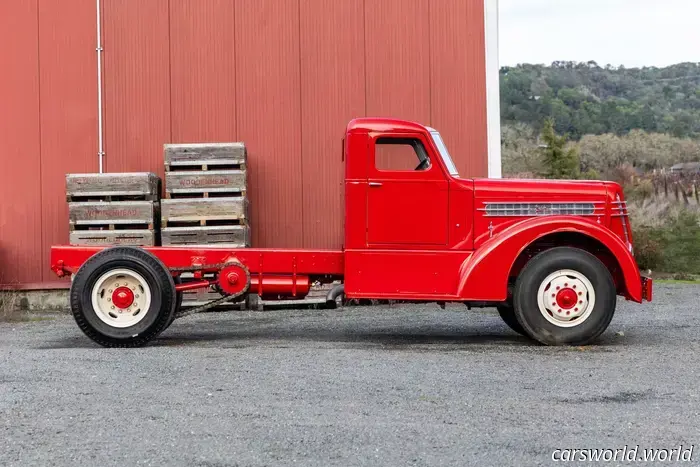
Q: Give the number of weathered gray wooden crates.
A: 7